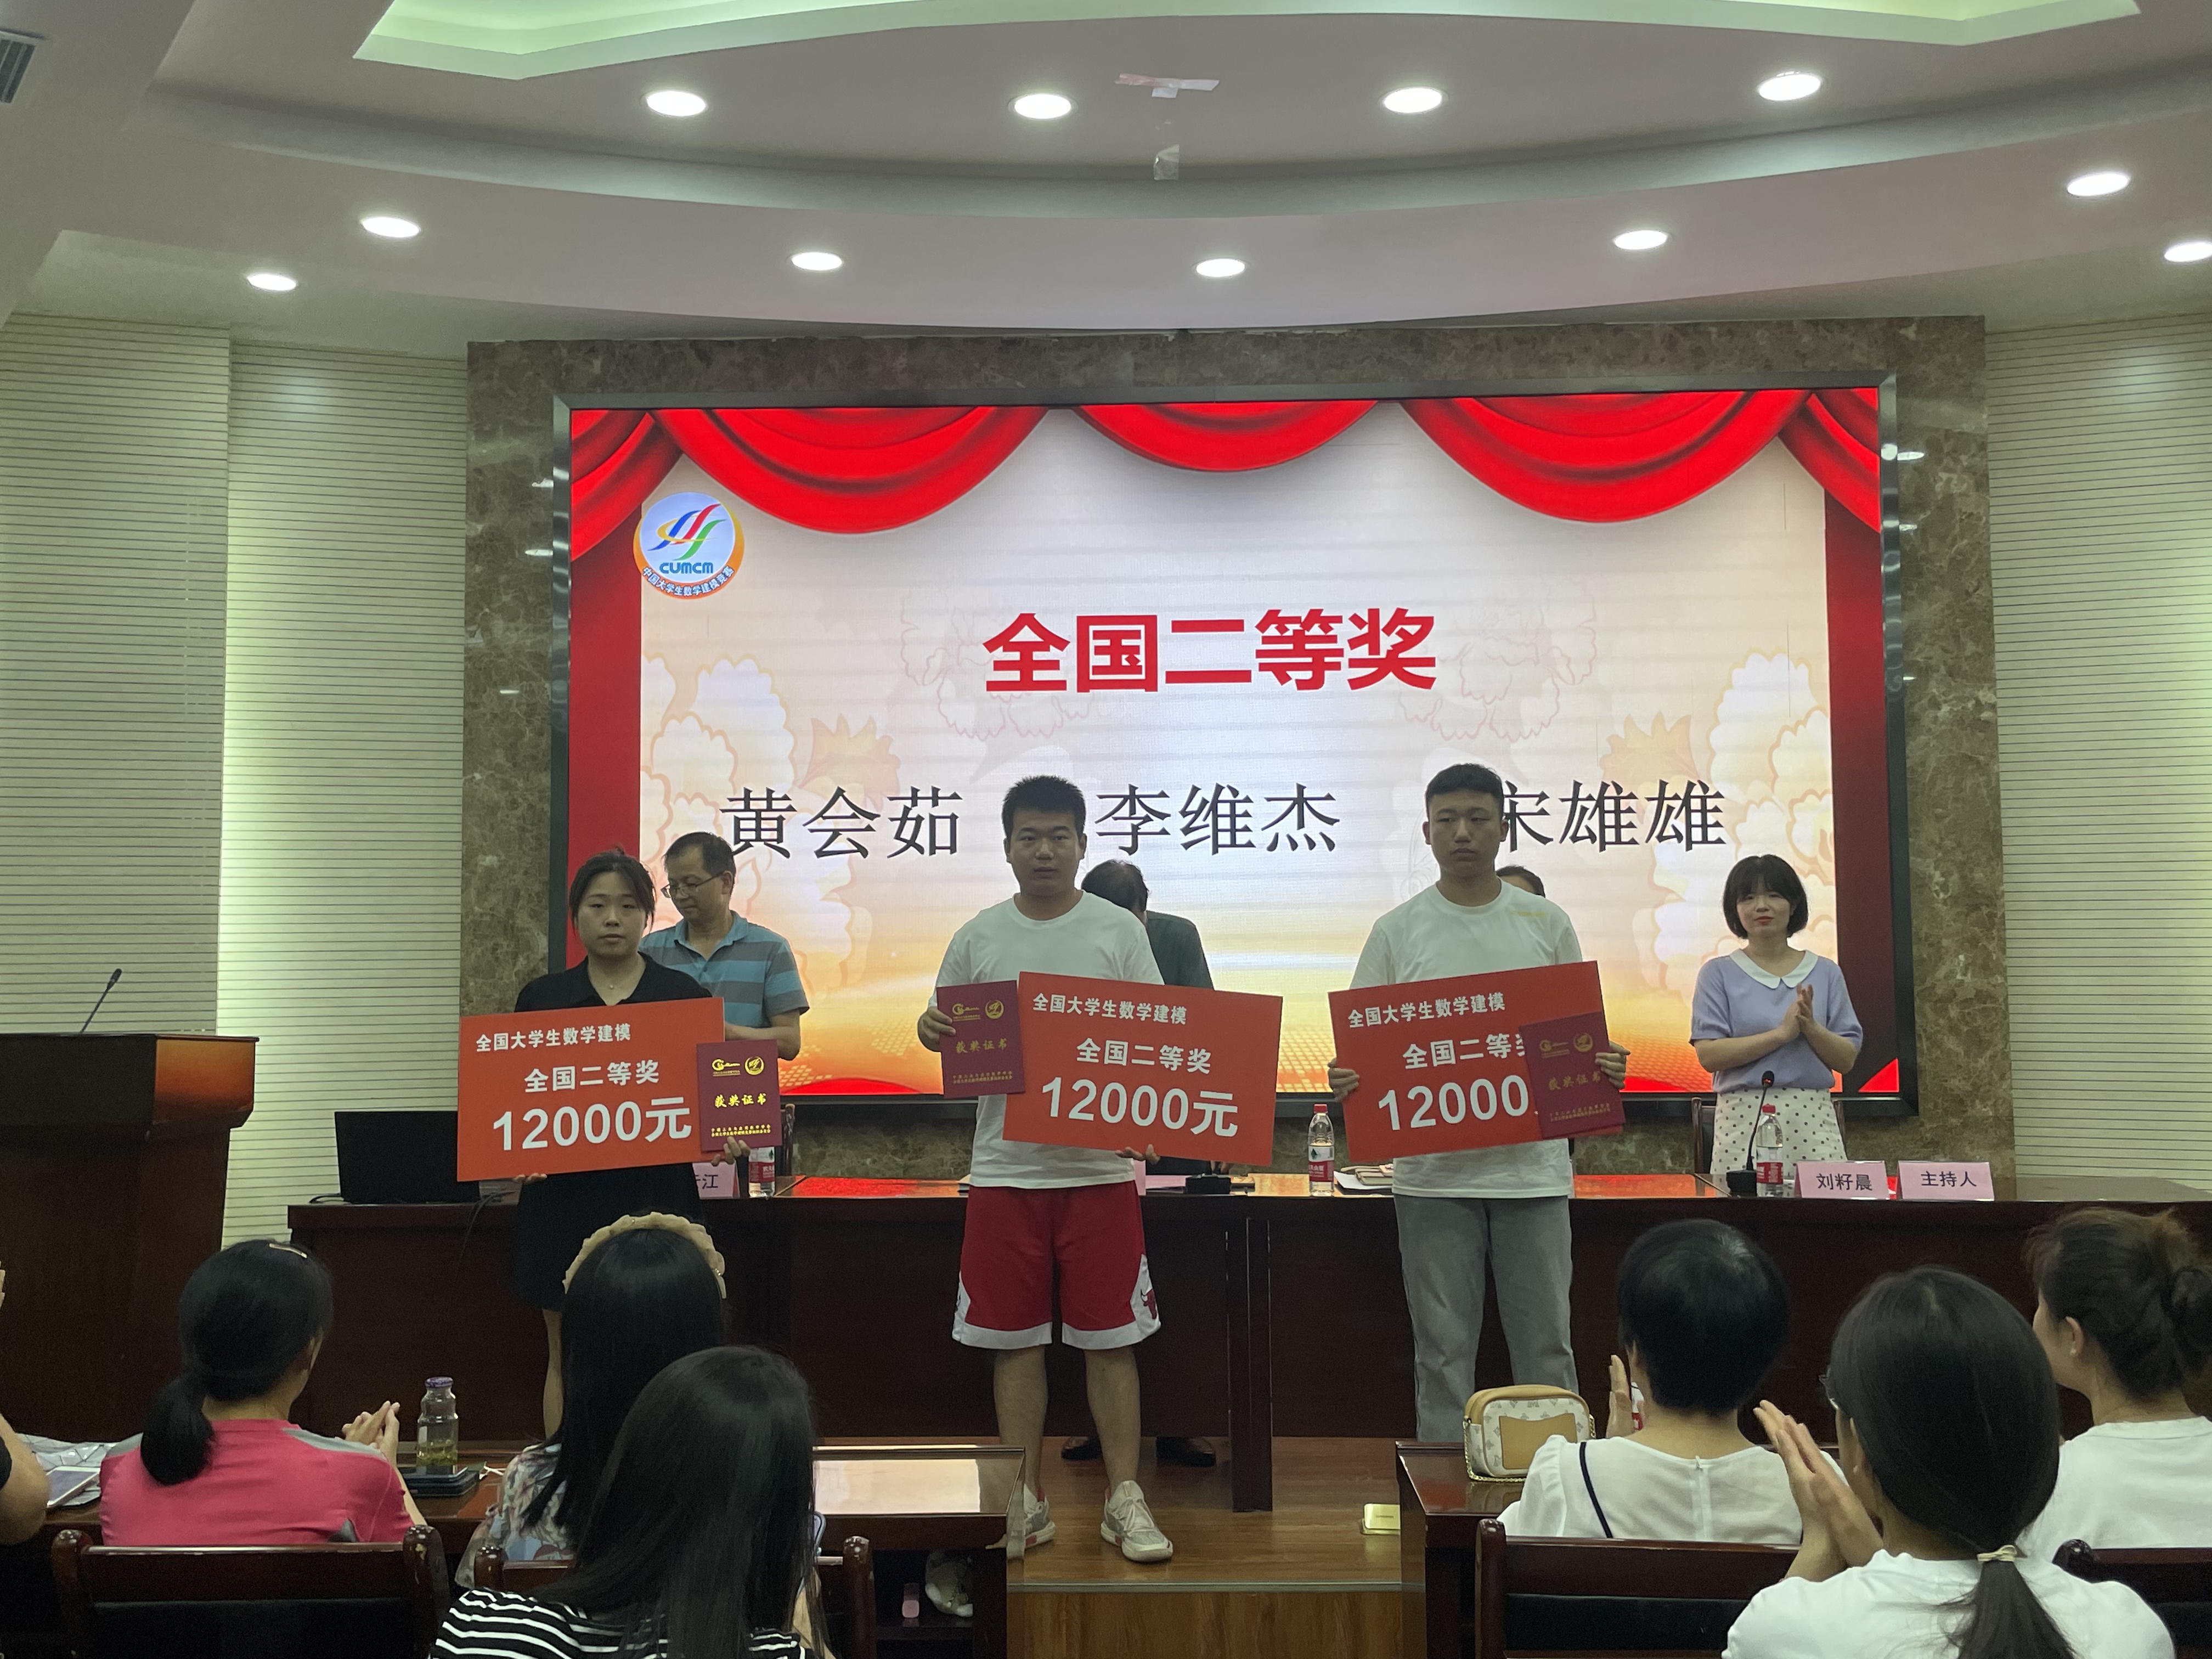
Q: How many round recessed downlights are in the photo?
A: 11